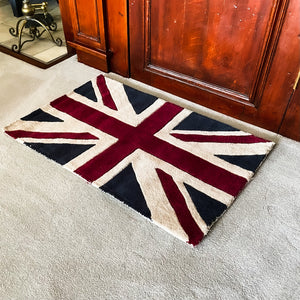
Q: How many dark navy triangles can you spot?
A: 8